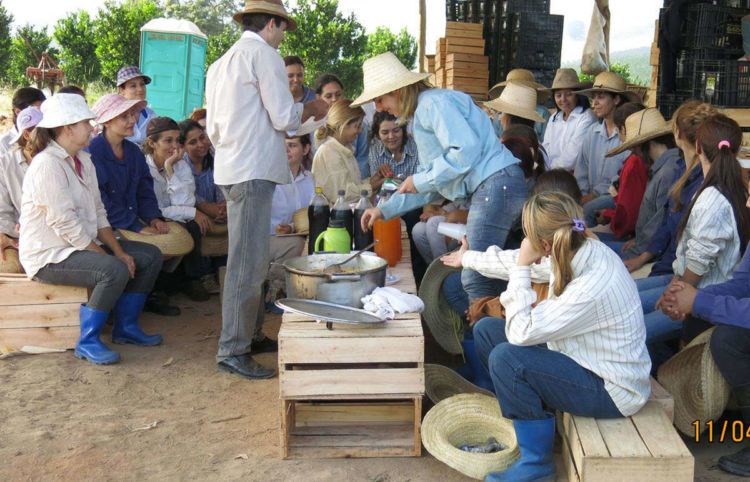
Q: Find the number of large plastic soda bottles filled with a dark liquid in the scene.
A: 3